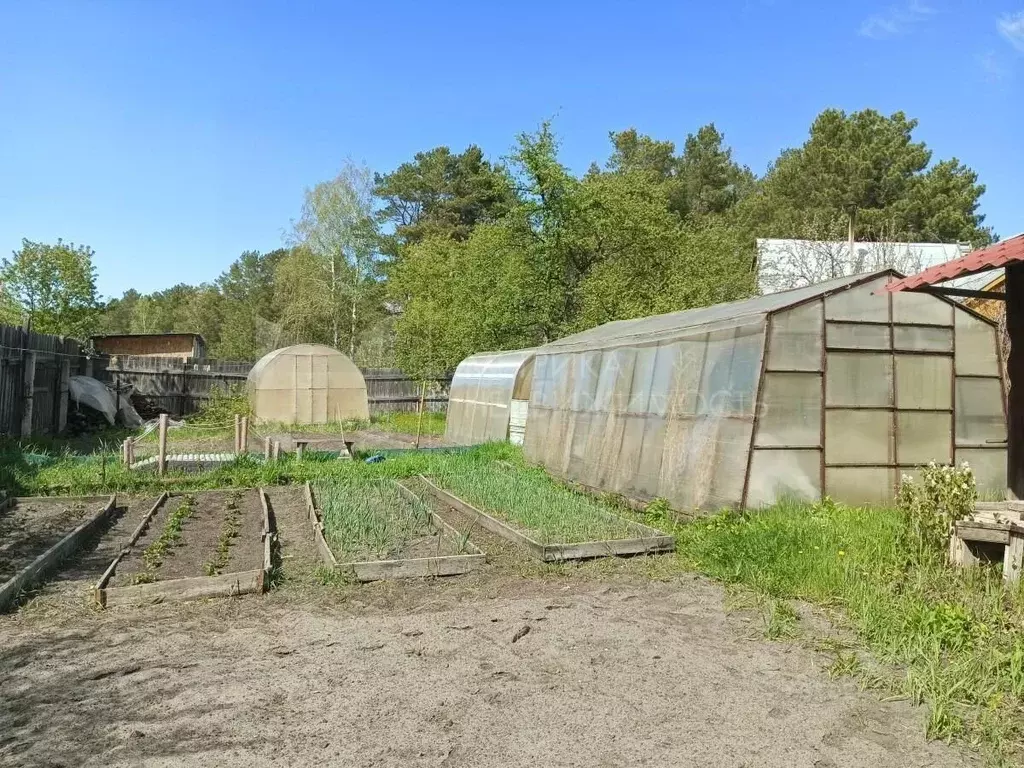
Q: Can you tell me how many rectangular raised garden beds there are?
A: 4